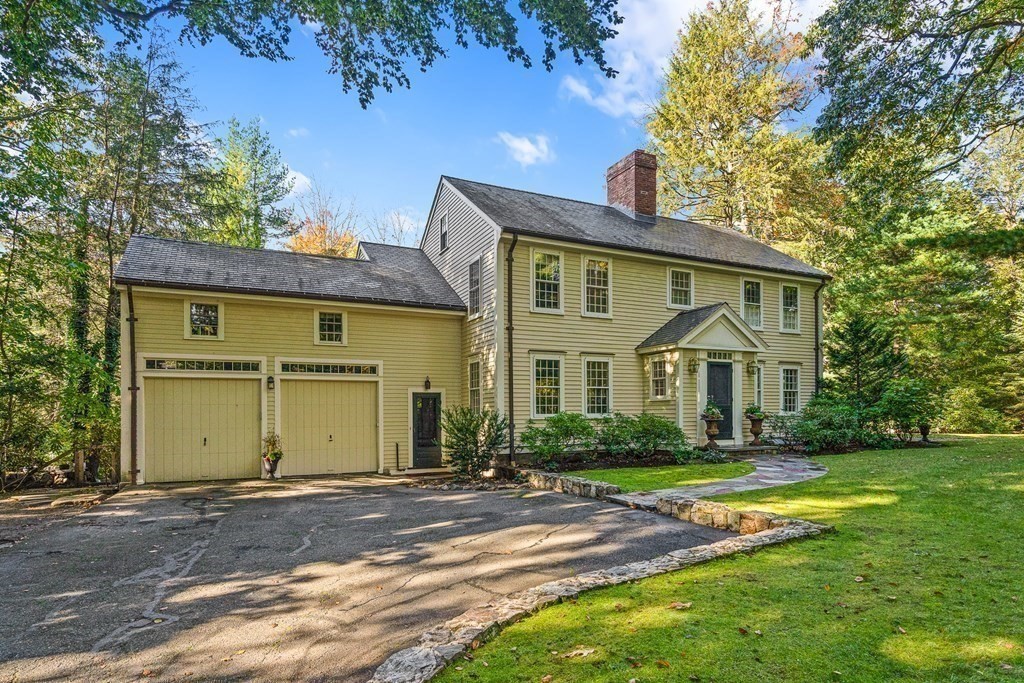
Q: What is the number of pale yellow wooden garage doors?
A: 2